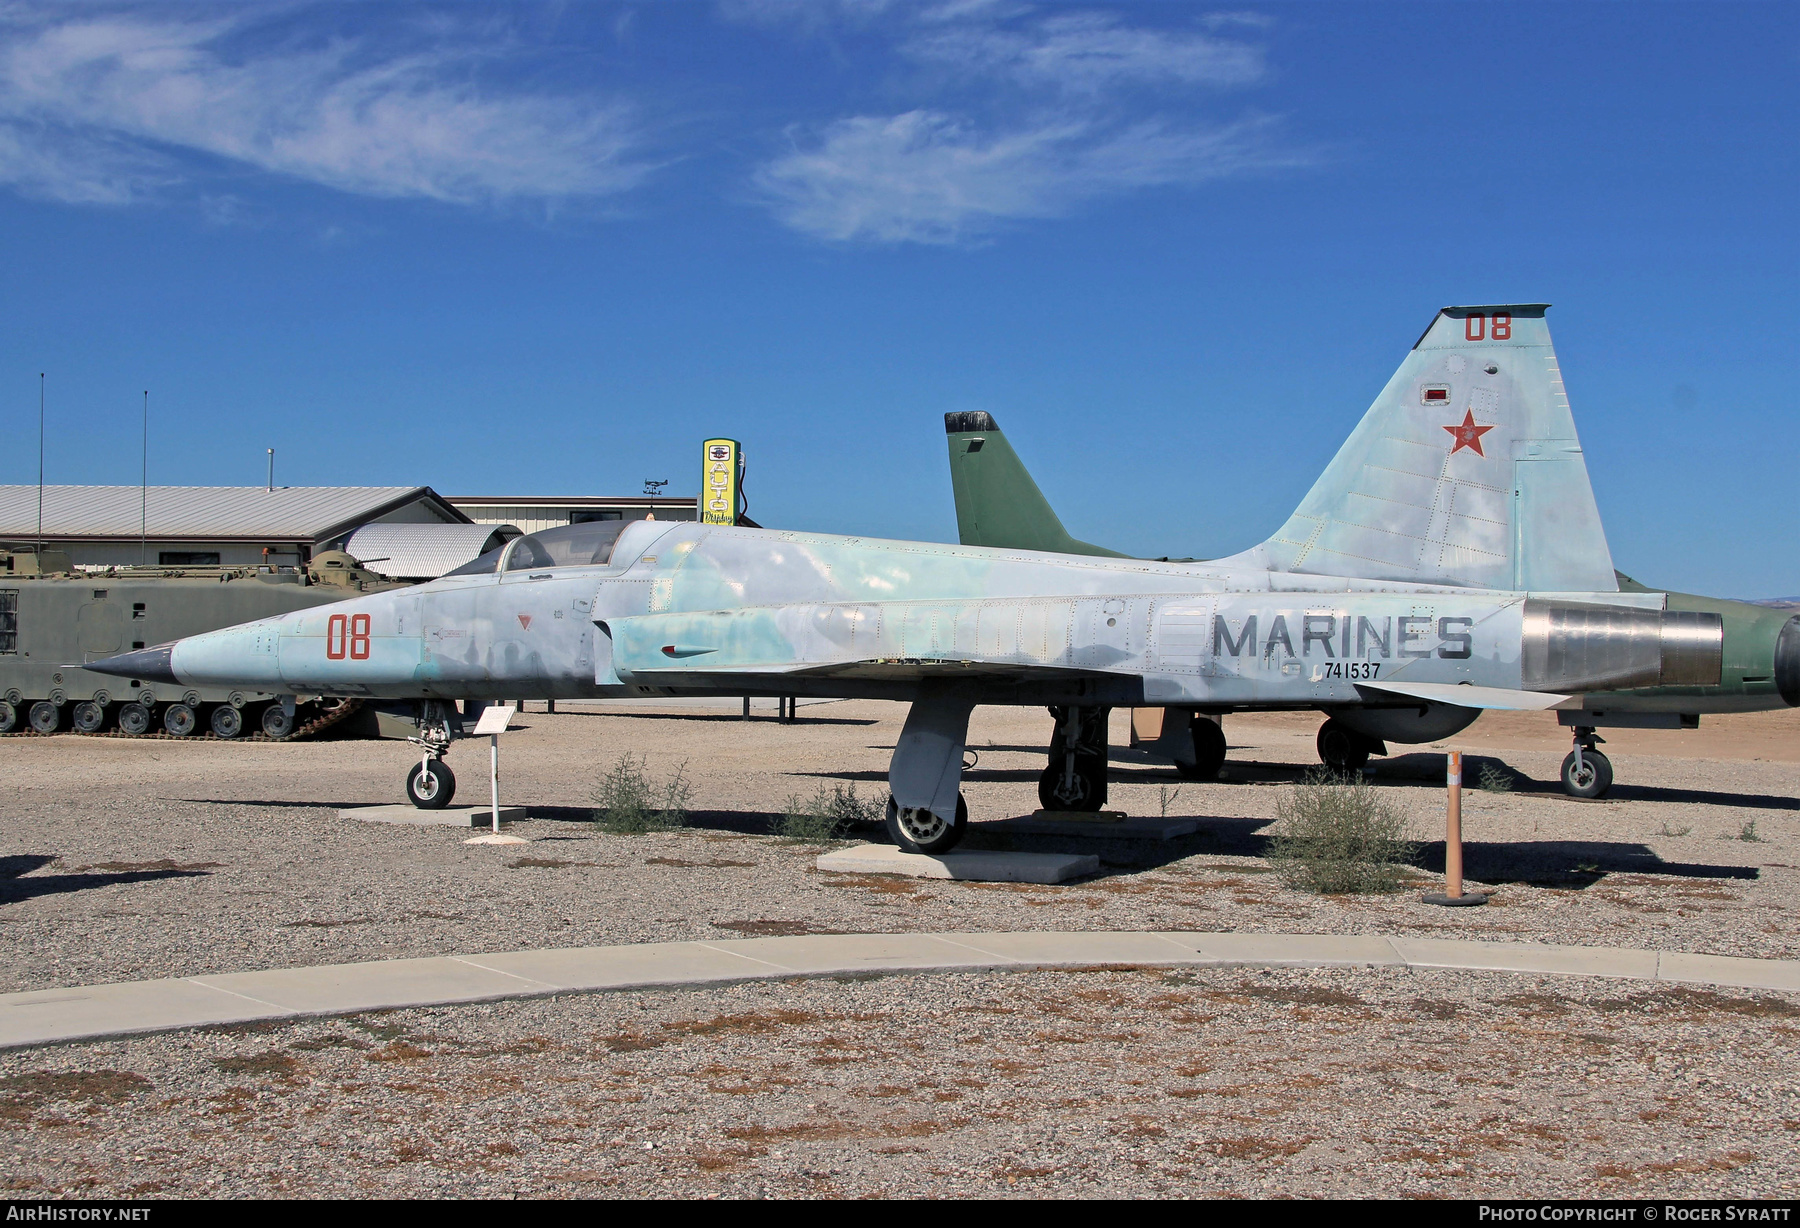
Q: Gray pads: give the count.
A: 3